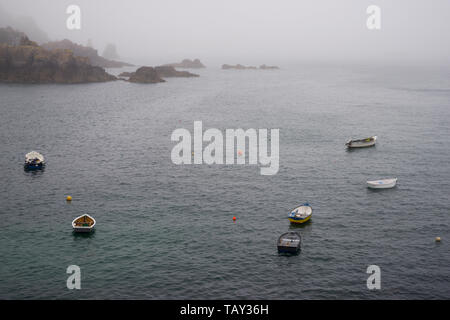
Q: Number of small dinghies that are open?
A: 5